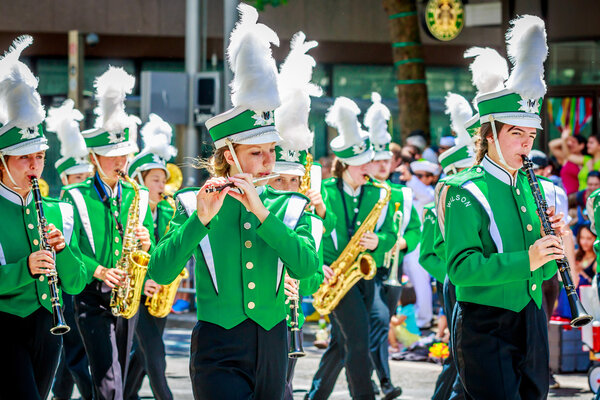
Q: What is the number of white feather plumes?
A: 11